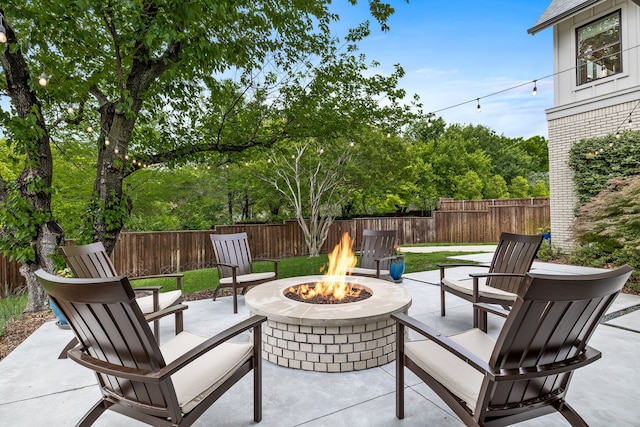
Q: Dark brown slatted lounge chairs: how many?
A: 6